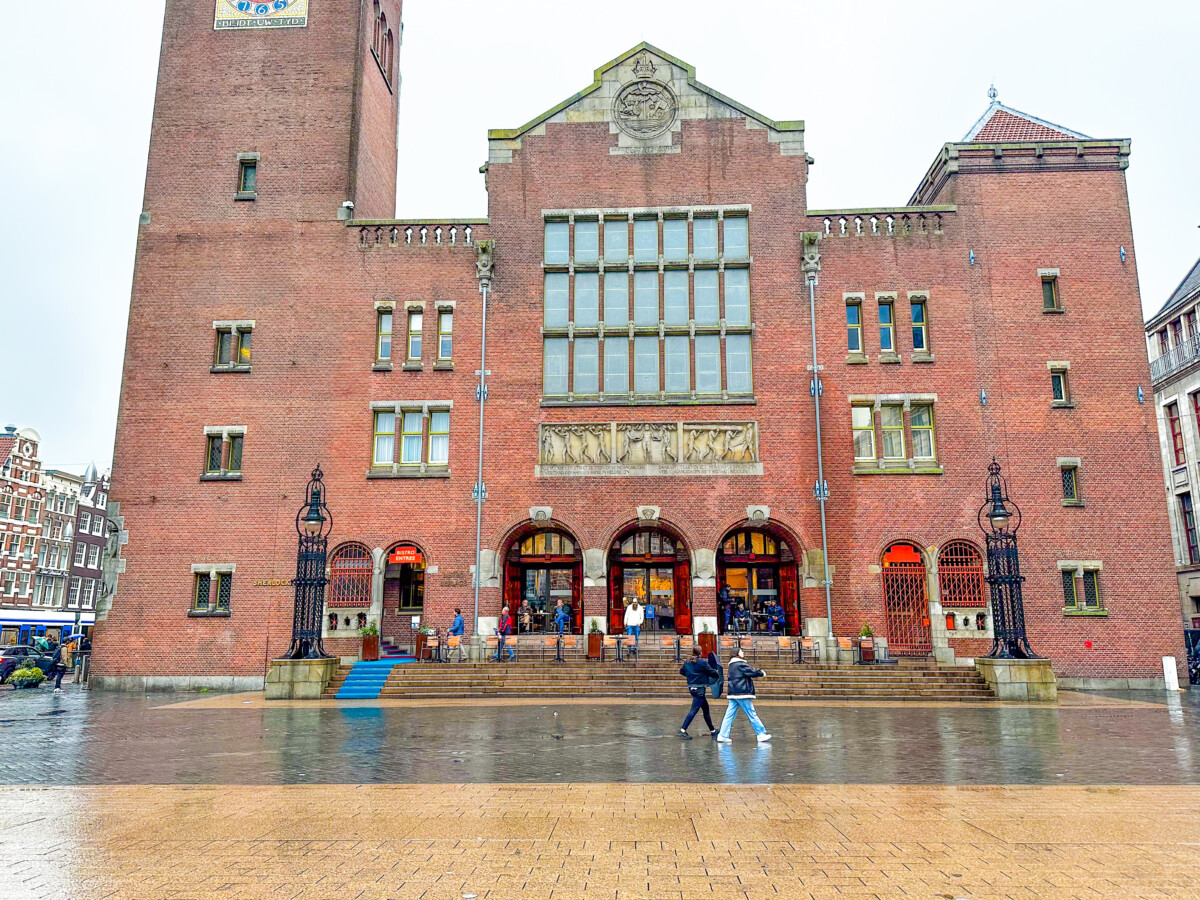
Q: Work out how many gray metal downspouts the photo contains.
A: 2